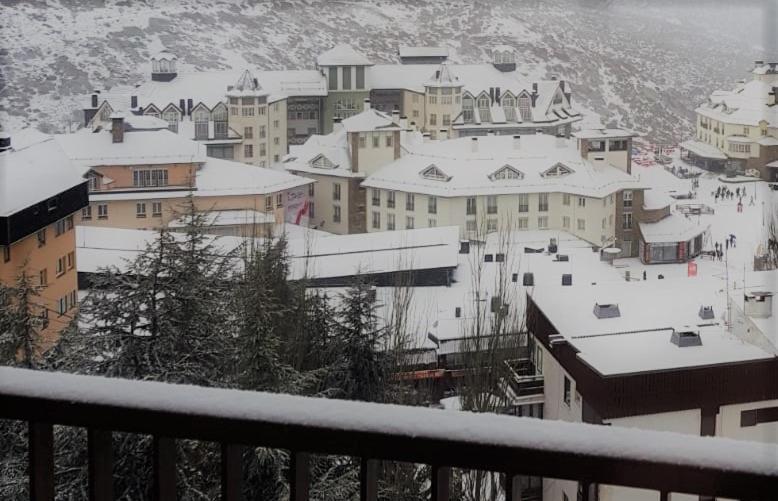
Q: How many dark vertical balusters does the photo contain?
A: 10